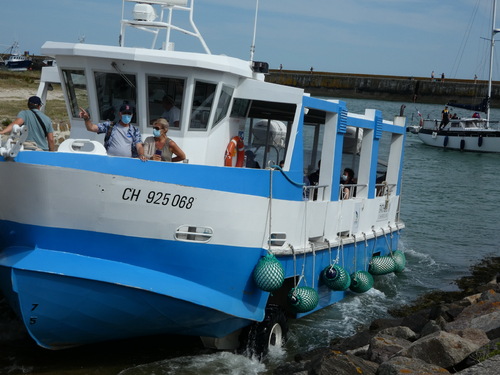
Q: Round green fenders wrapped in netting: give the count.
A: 6